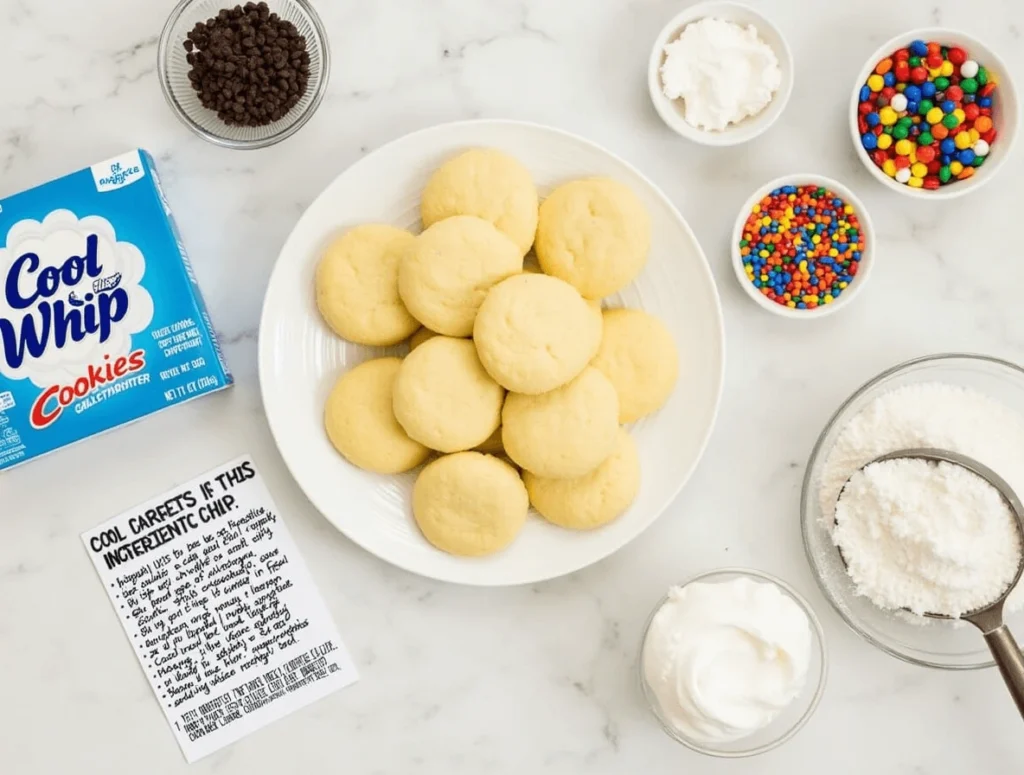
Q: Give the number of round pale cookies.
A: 11